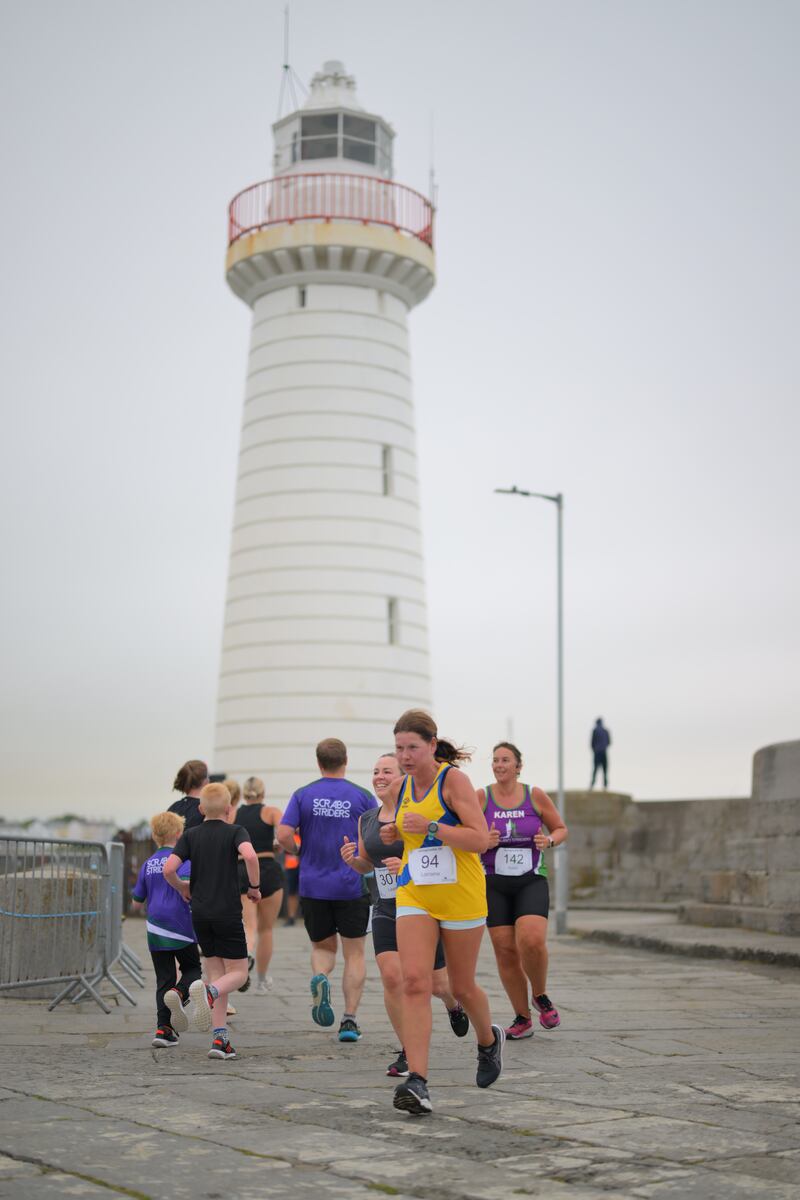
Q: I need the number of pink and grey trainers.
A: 2